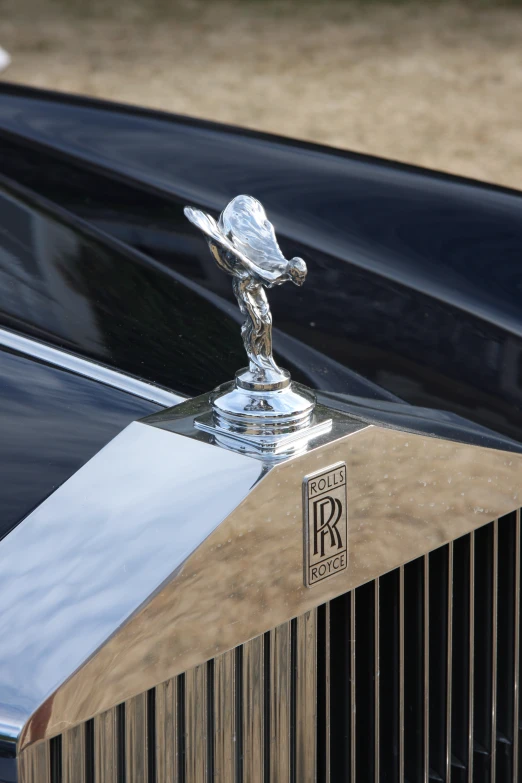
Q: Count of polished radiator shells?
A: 1